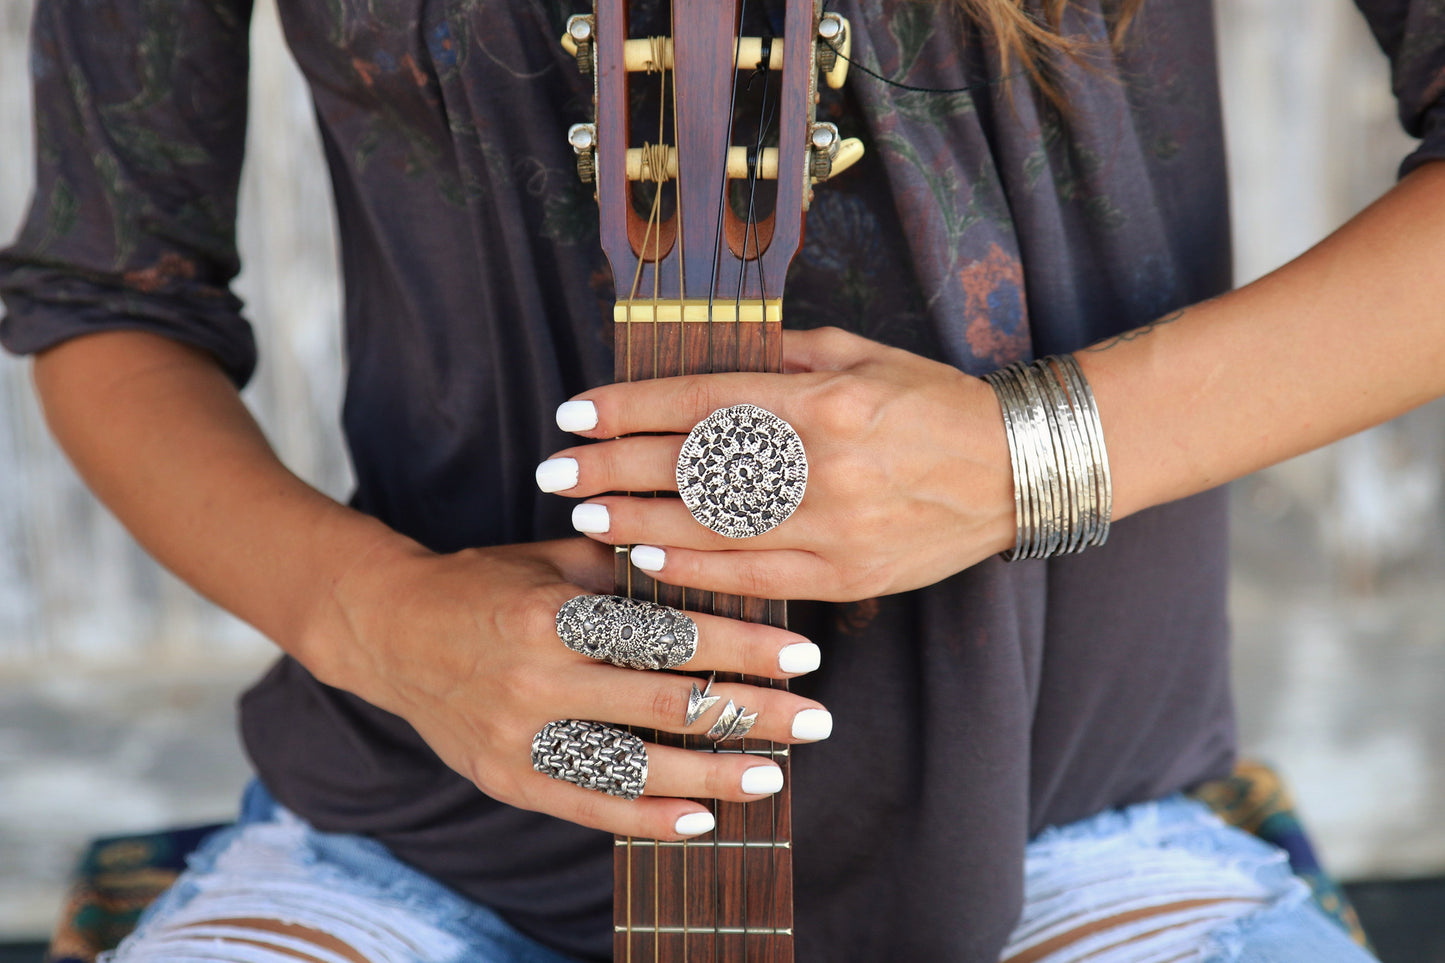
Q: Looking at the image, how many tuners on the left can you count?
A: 2